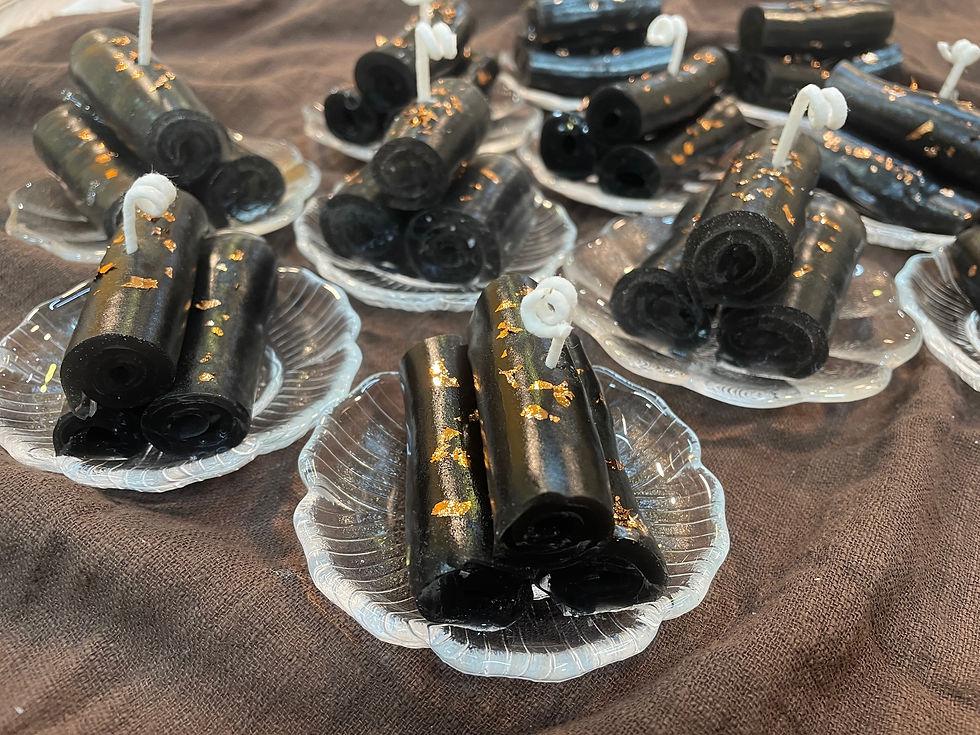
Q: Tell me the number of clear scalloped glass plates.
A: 11